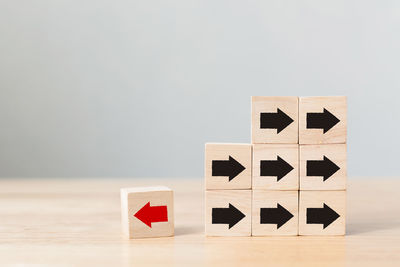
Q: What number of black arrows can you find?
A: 8